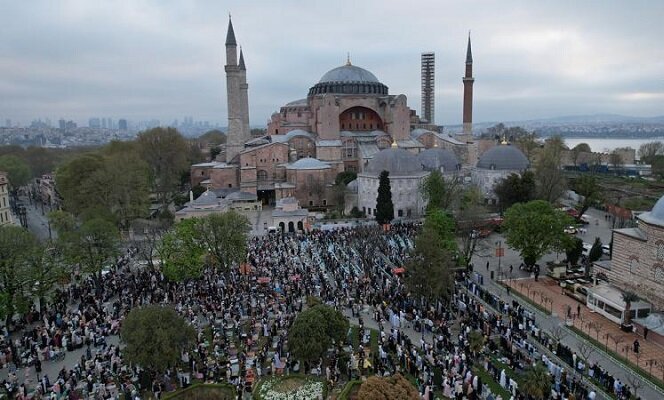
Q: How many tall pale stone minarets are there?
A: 2